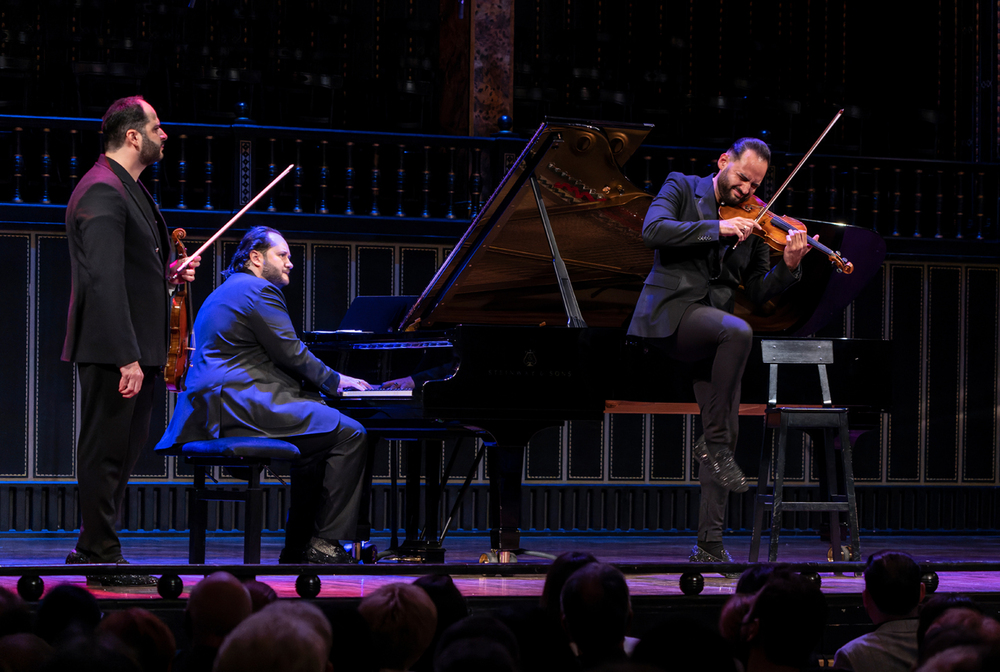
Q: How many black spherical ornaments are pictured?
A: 6